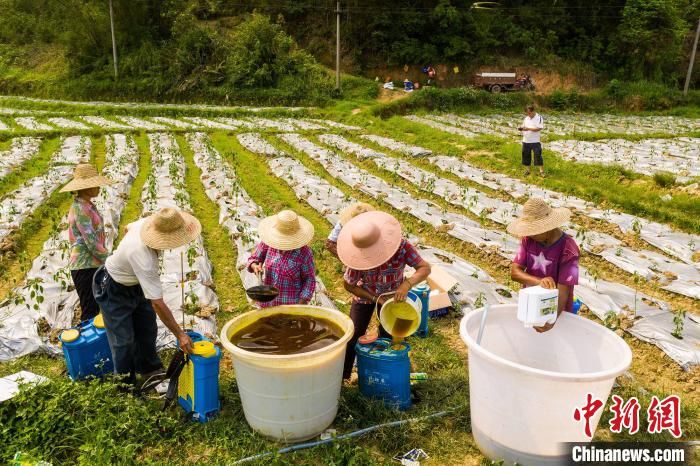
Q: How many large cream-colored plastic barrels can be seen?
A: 2